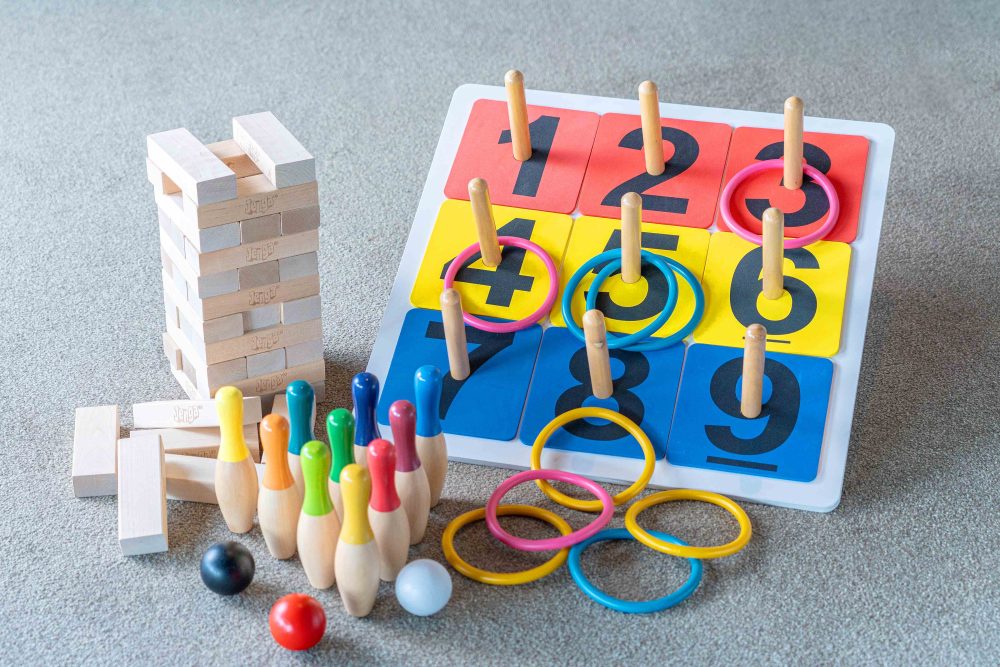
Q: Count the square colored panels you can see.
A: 9